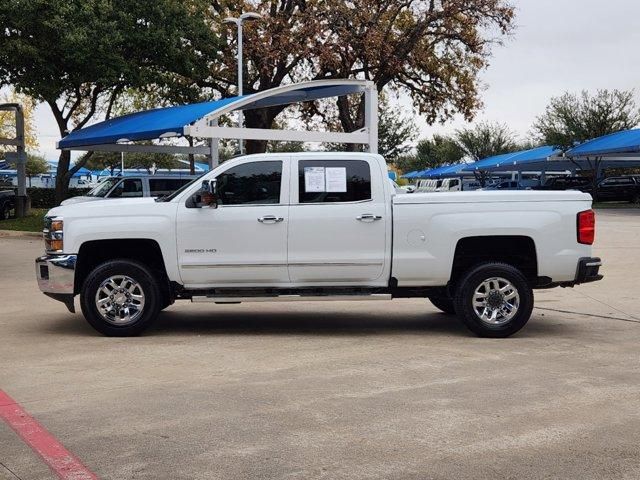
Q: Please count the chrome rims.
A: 2